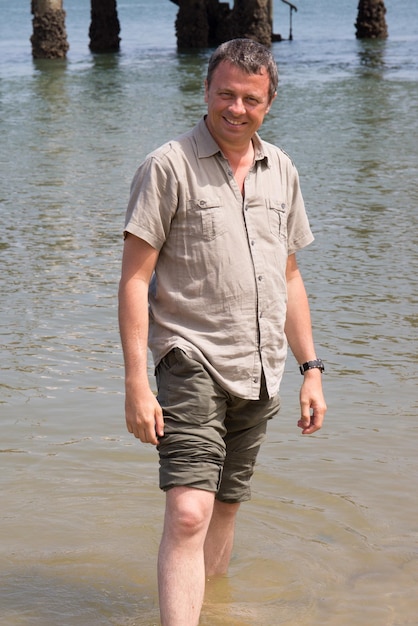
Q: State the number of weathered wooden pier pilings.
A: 5